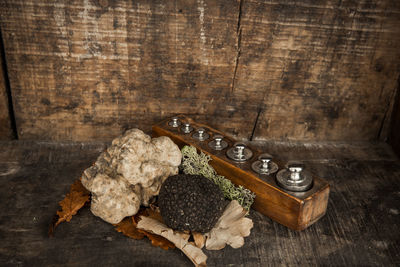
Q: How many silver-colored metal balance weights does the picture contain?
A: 7